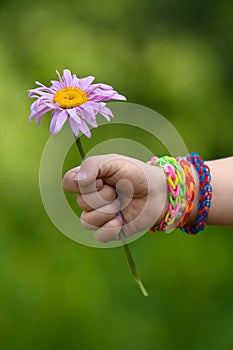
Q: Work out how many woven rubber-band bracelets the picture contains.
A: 4